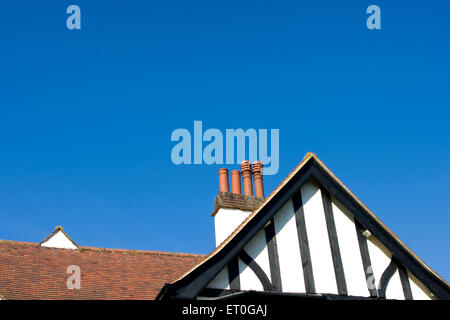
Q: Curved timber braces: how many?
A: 2